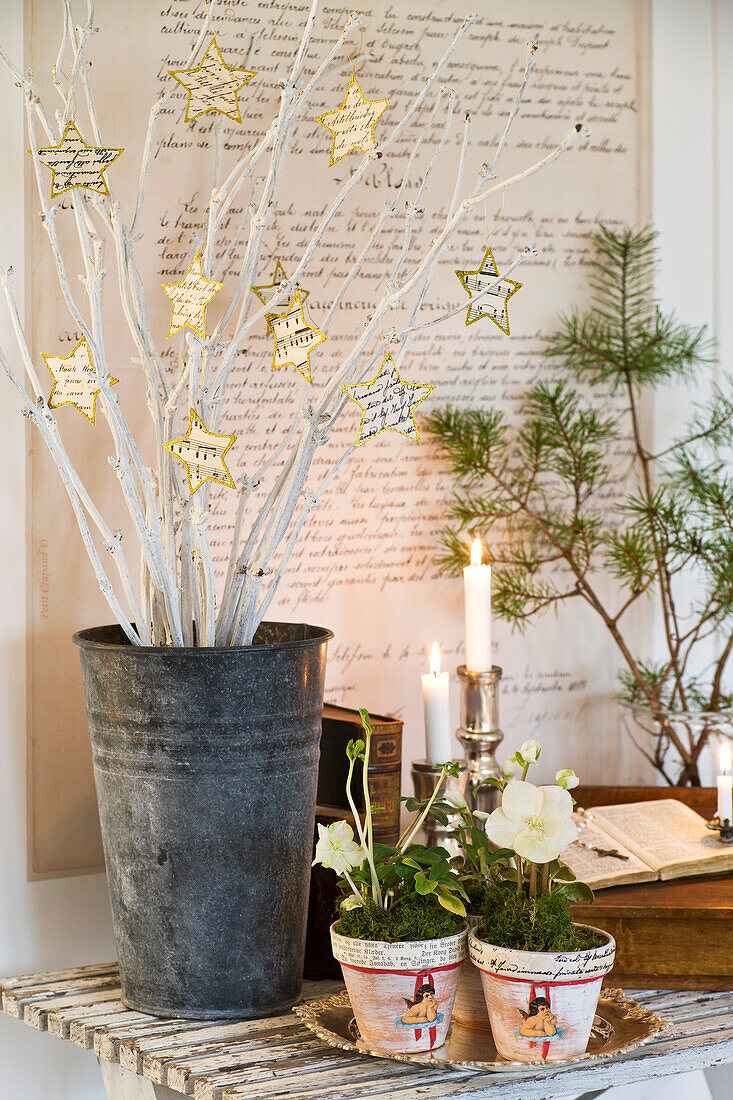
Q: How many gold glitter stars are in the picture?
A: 10